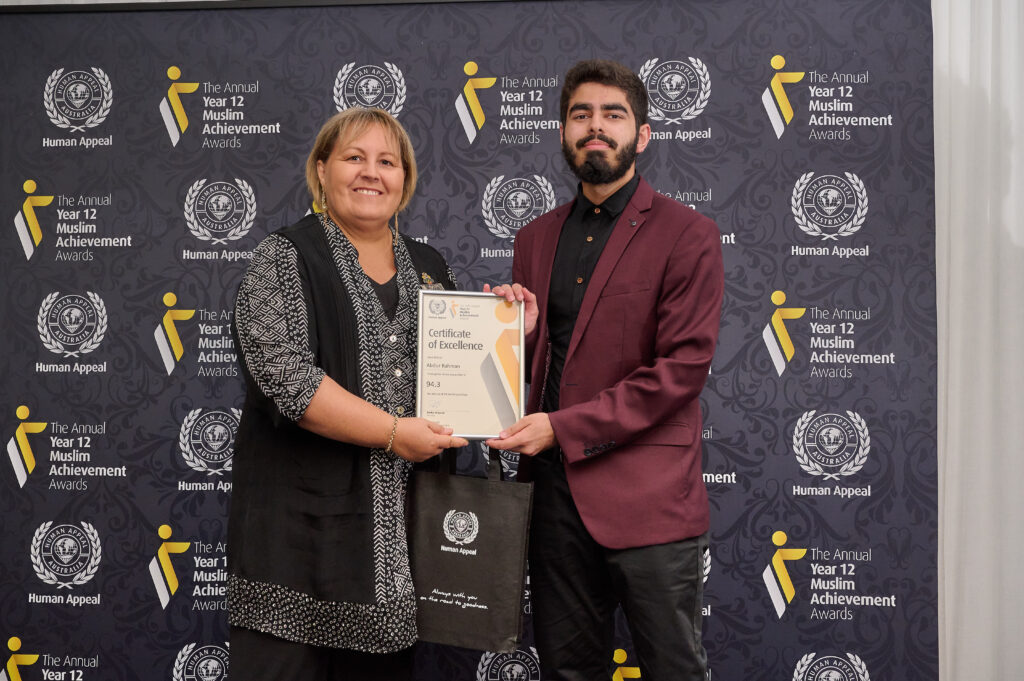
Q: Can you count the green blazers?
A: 0